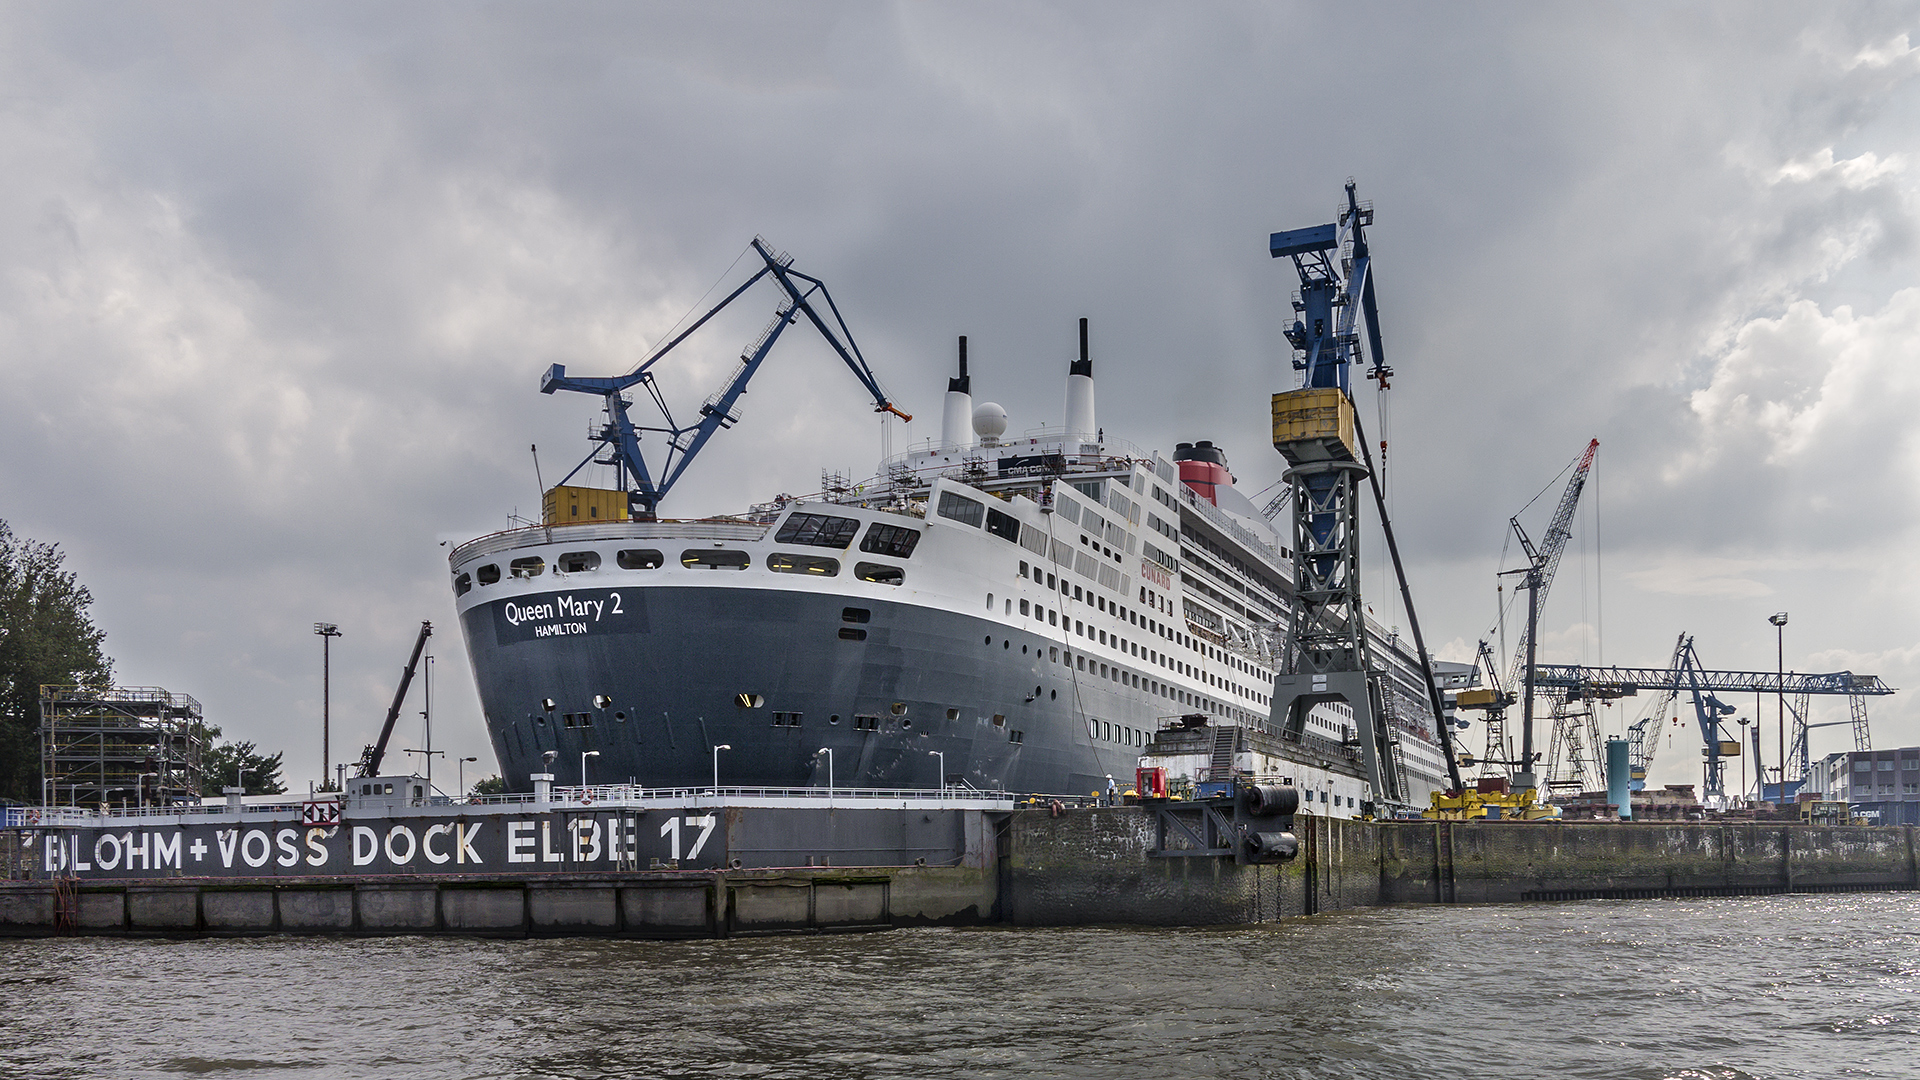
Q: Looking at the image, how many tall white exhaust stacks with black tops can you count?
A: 2